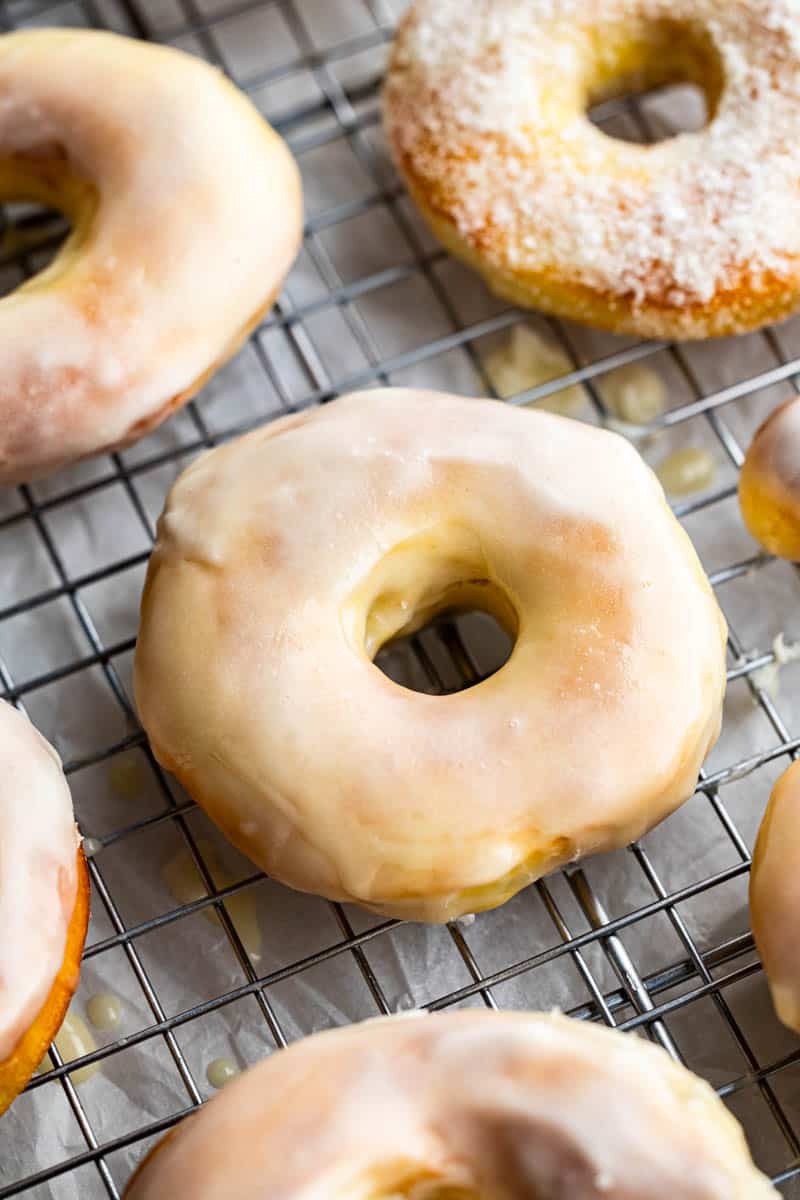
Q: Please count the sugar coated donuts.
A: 1